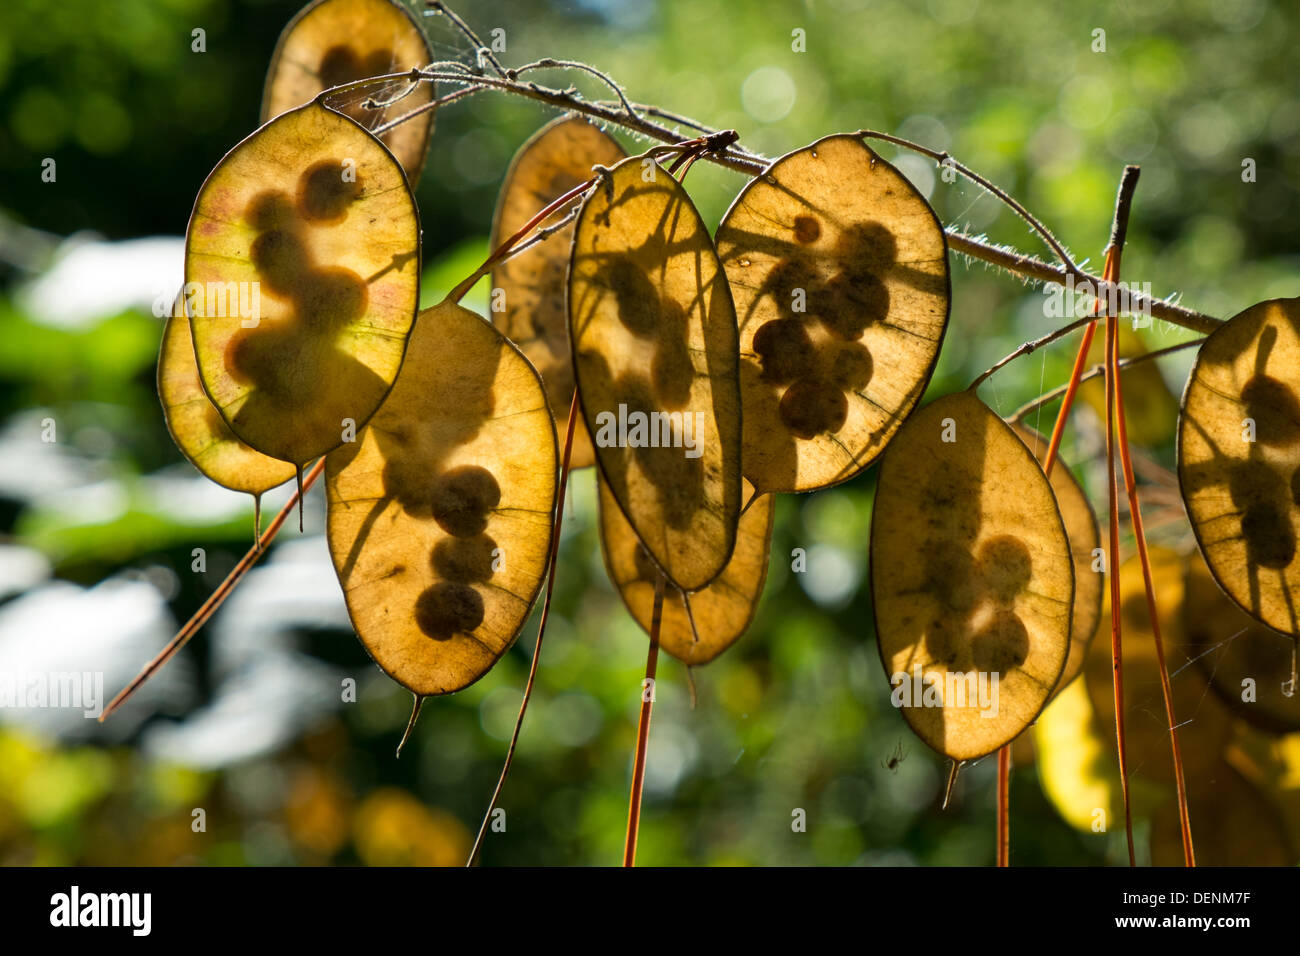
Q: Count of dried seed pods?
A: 11